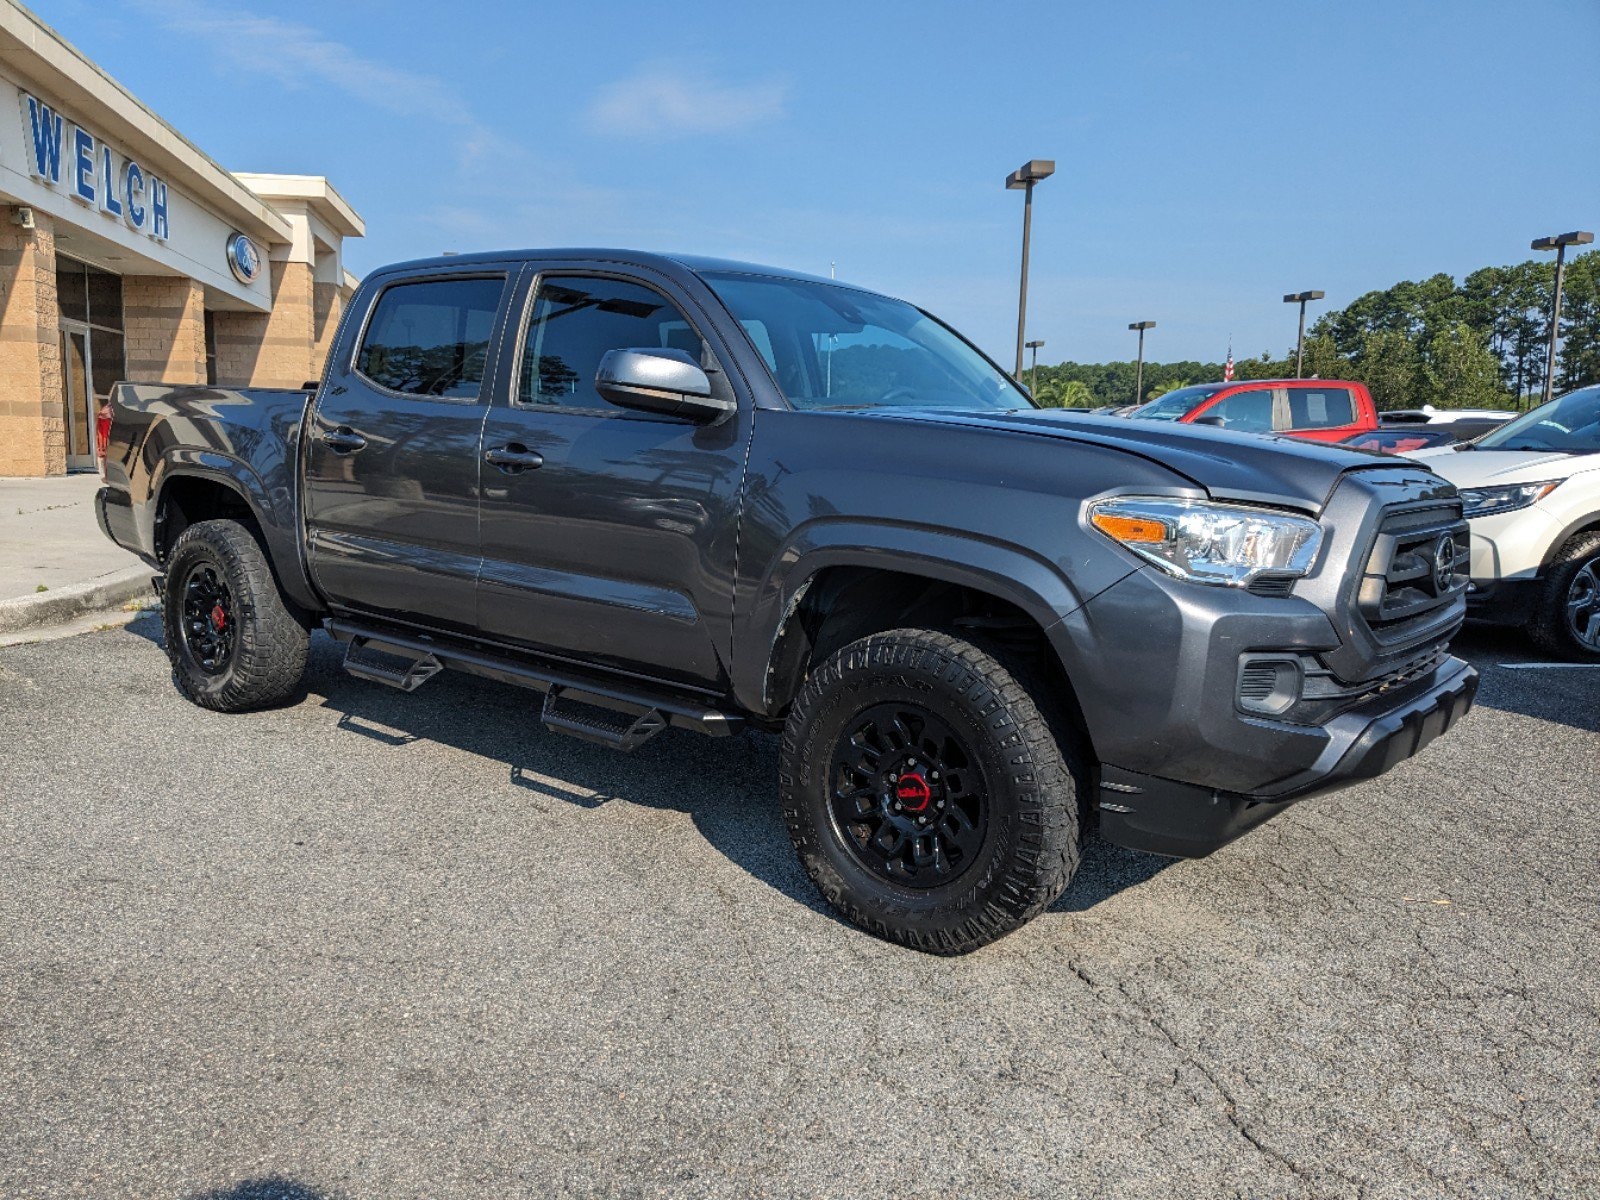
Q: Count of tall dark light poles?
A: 5